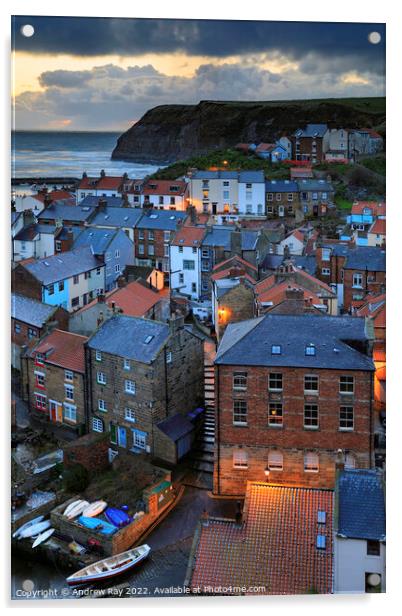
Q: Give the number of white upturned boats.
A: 6